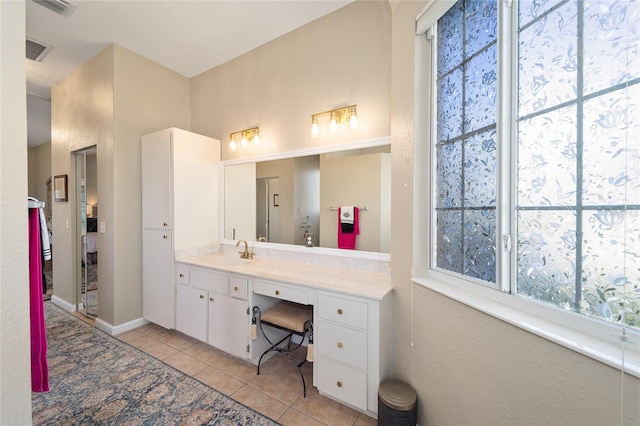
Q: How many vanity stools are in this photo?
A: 1